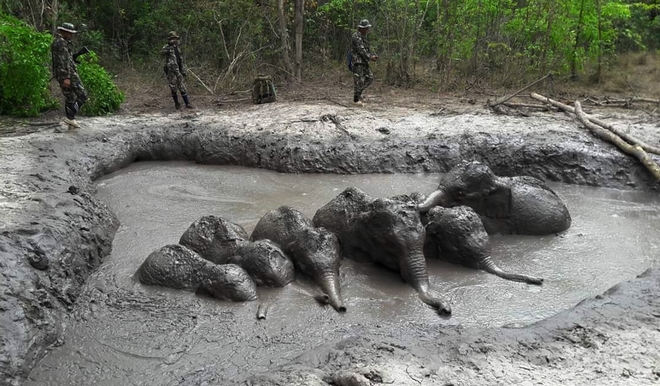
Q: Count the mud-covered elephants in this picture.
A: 6